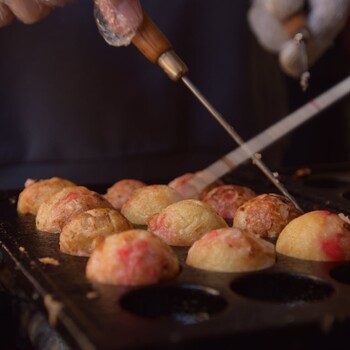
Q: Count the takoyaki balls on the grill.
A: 12